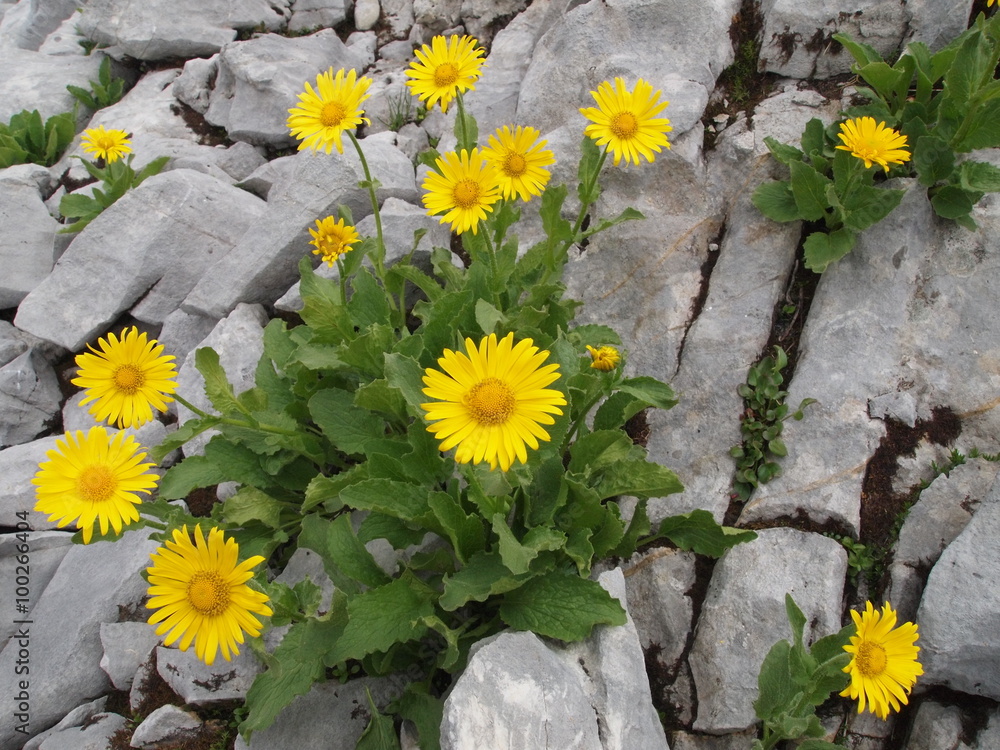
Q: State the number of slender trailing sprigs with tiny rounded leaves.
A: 1